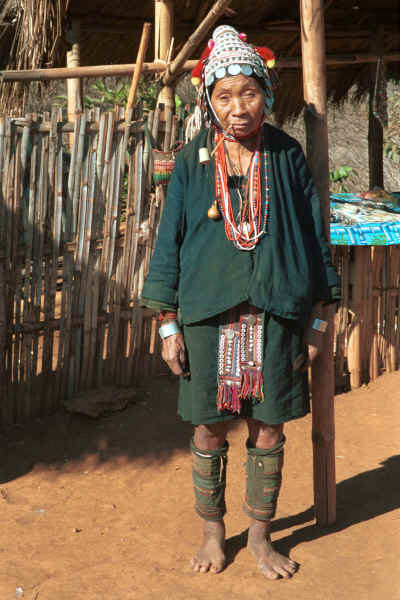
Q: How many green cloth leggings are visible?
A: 2